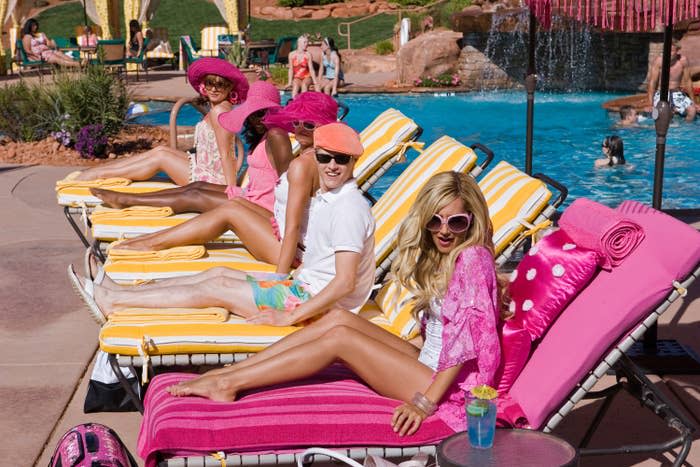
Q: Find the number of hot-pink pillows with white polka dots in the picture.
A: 1